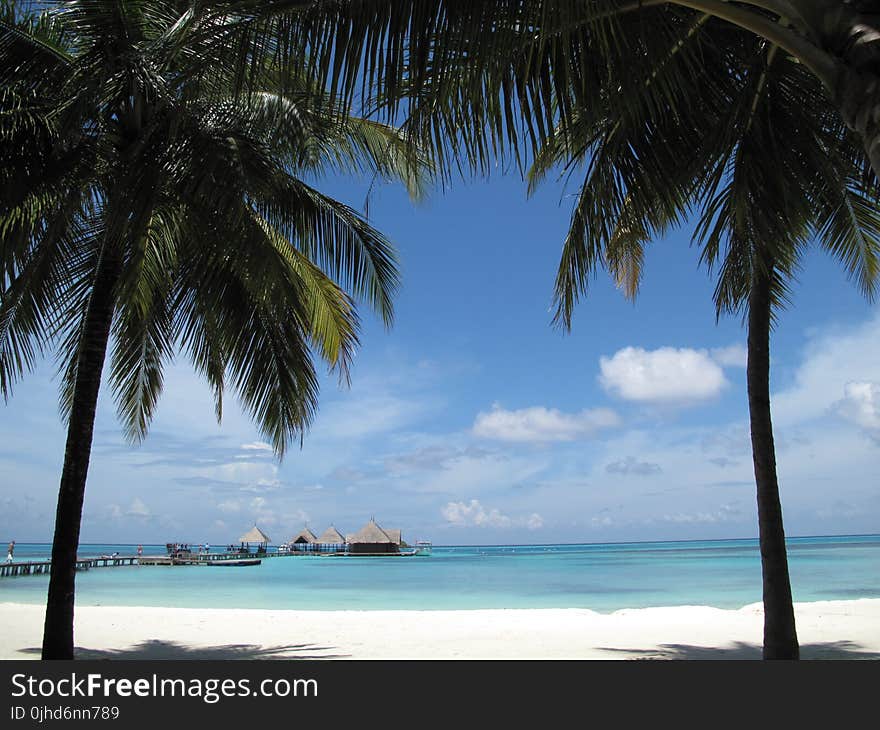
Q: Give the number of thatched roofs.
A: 4